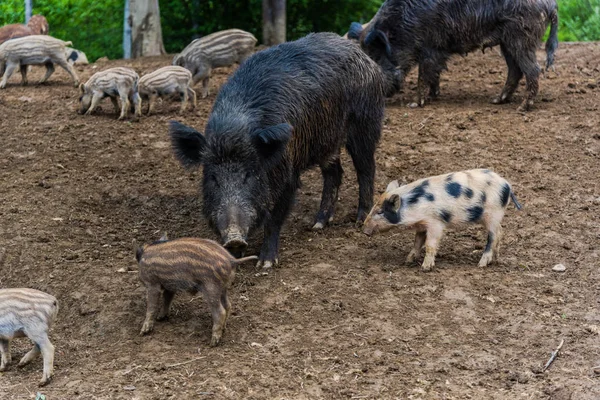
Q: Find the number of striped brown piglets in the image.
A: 6